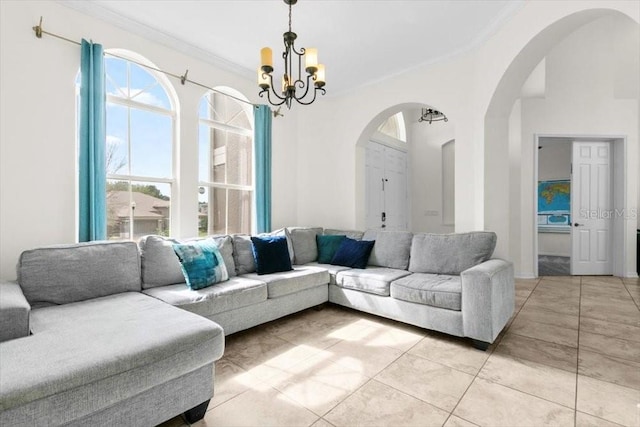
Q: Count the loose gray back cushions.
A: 7